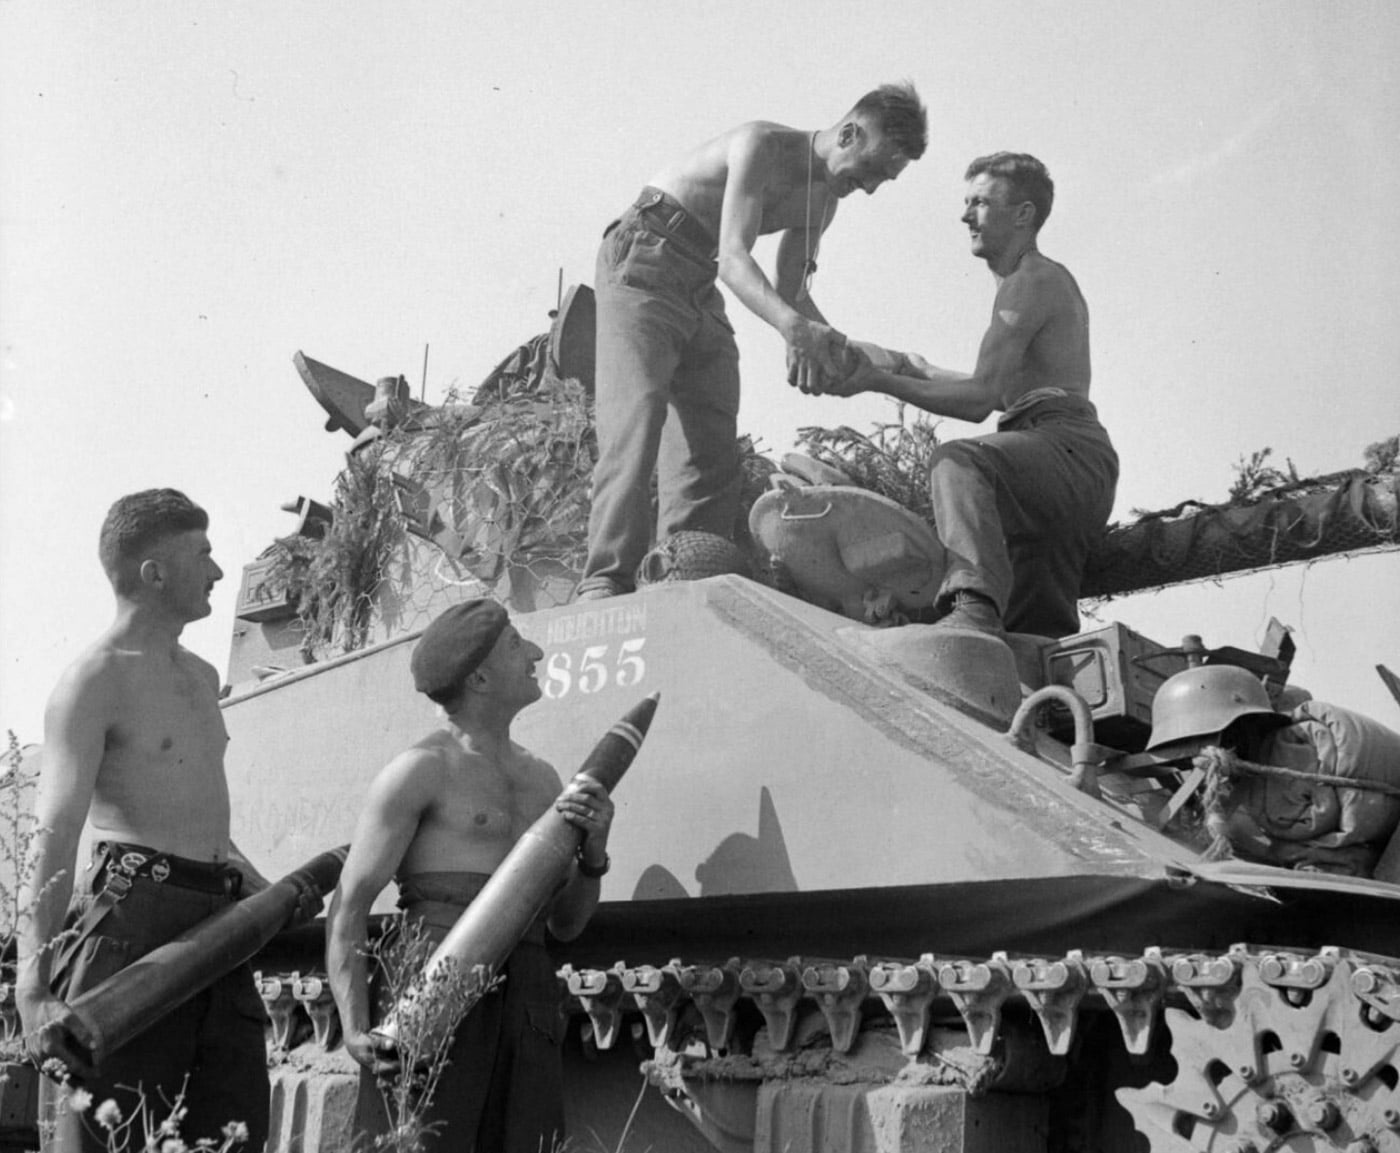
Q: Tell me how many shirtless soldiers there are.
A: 4